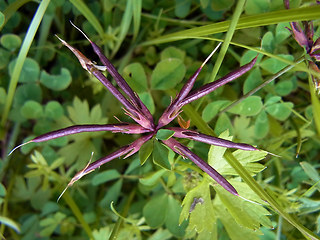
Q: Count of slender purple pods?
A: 8